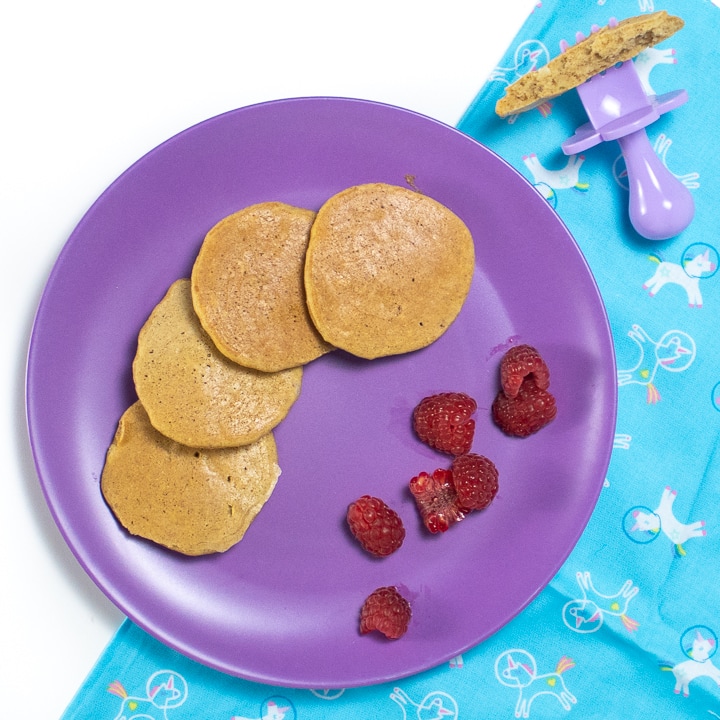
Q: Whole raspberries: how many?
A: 6